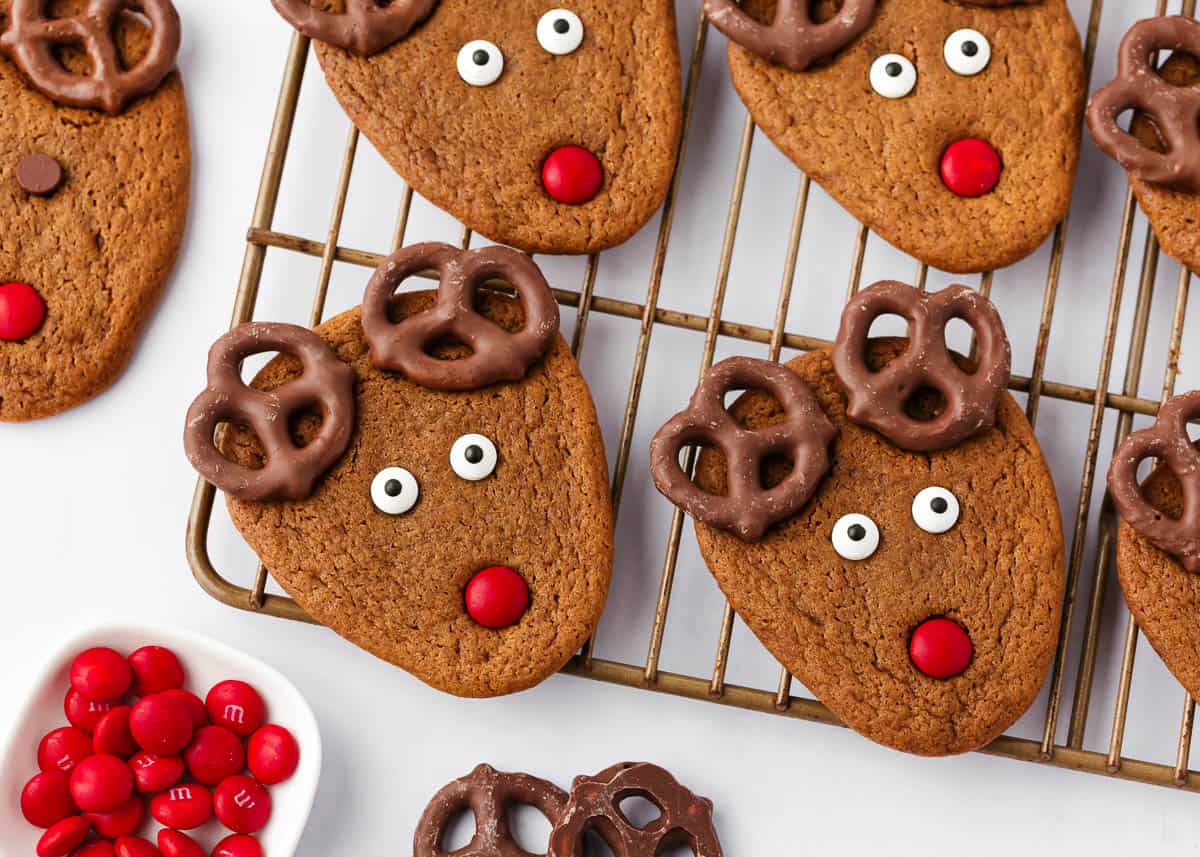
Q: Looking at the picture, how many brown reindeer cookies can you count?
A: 7